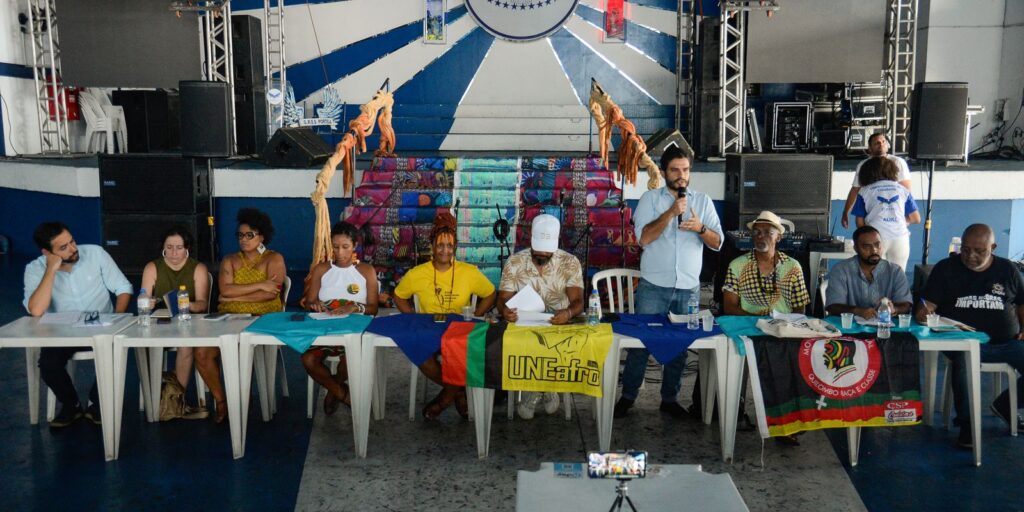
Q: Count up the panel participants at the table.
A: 10